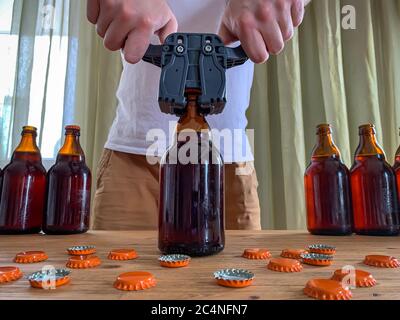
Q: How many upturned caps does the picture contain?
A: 6